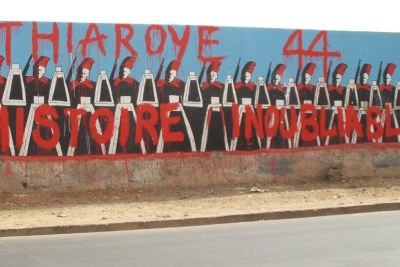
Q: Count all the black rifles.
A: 11